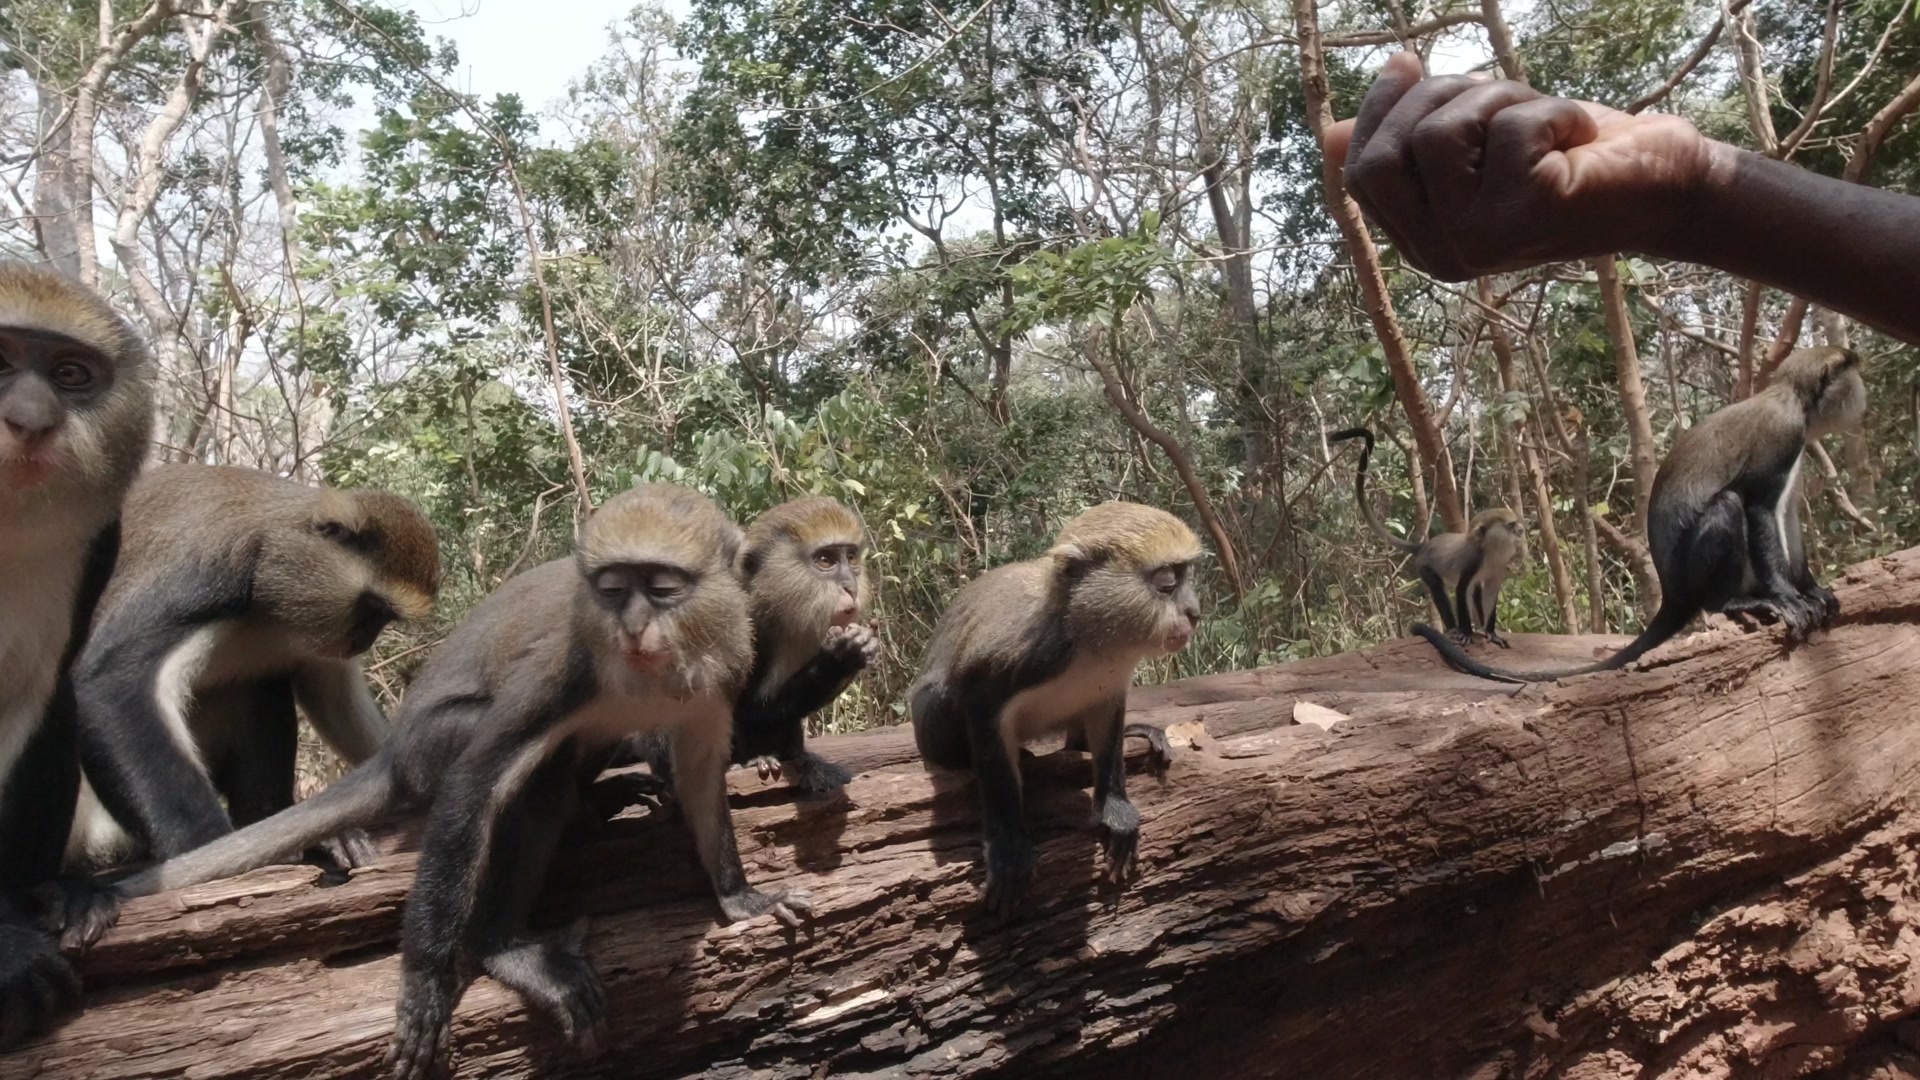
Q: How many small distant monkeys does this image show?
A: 1